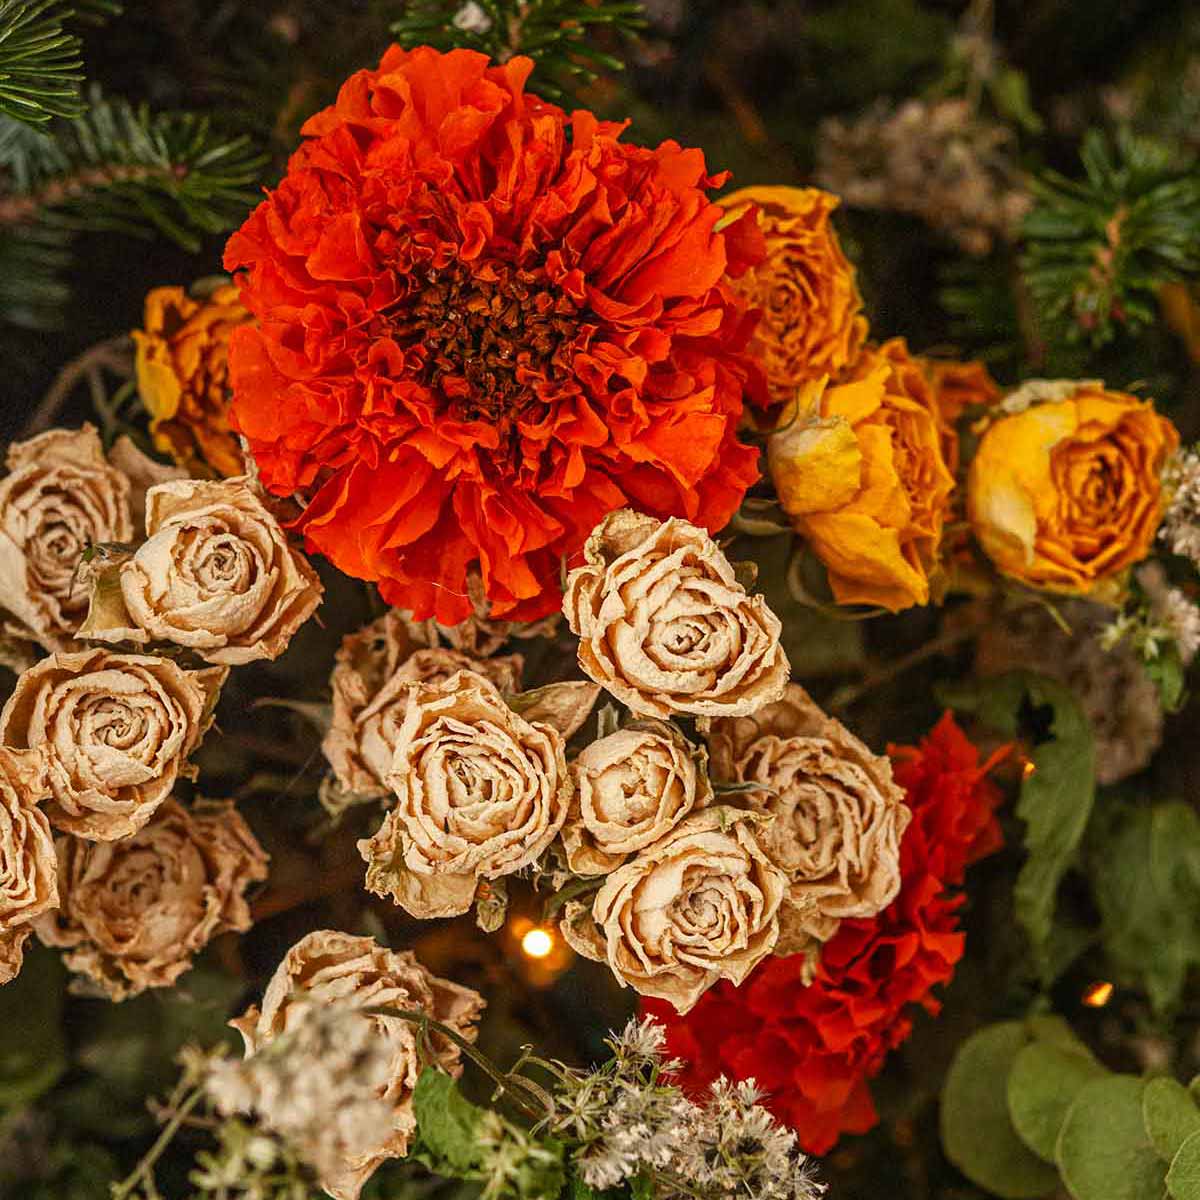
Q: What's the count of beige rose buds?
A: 12